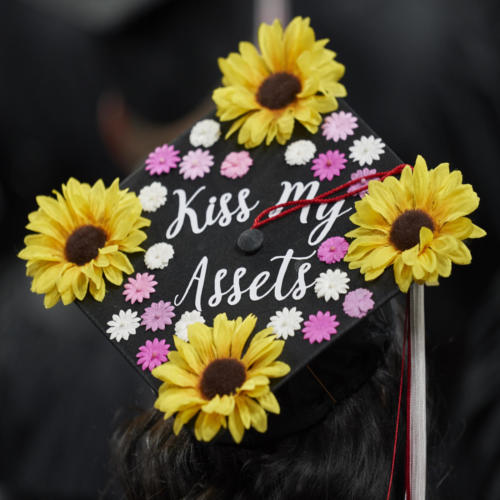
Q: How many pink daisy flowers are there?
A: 12